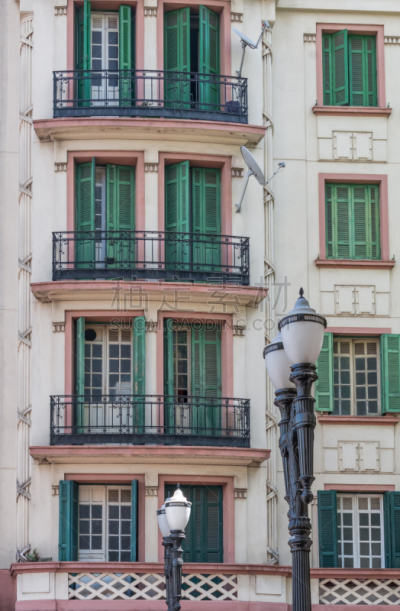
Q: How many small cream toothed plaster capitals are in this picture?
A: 14